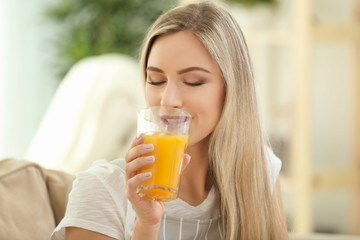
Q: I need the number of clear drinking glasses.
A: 1